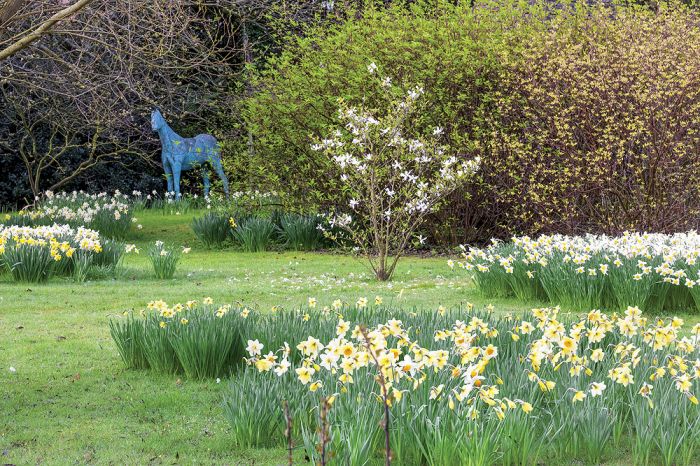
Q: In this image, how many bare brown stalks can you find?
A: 3